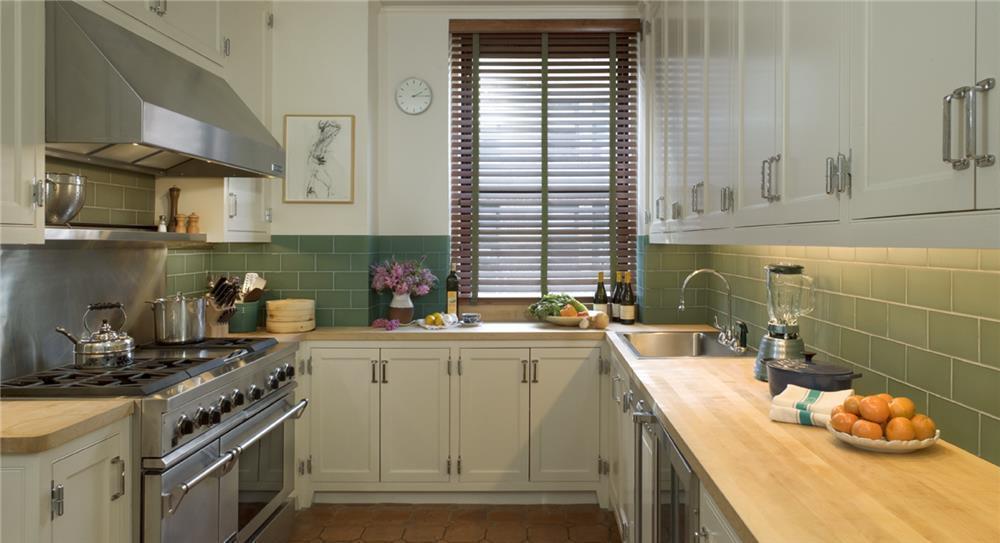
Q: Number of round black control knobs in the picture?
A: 9